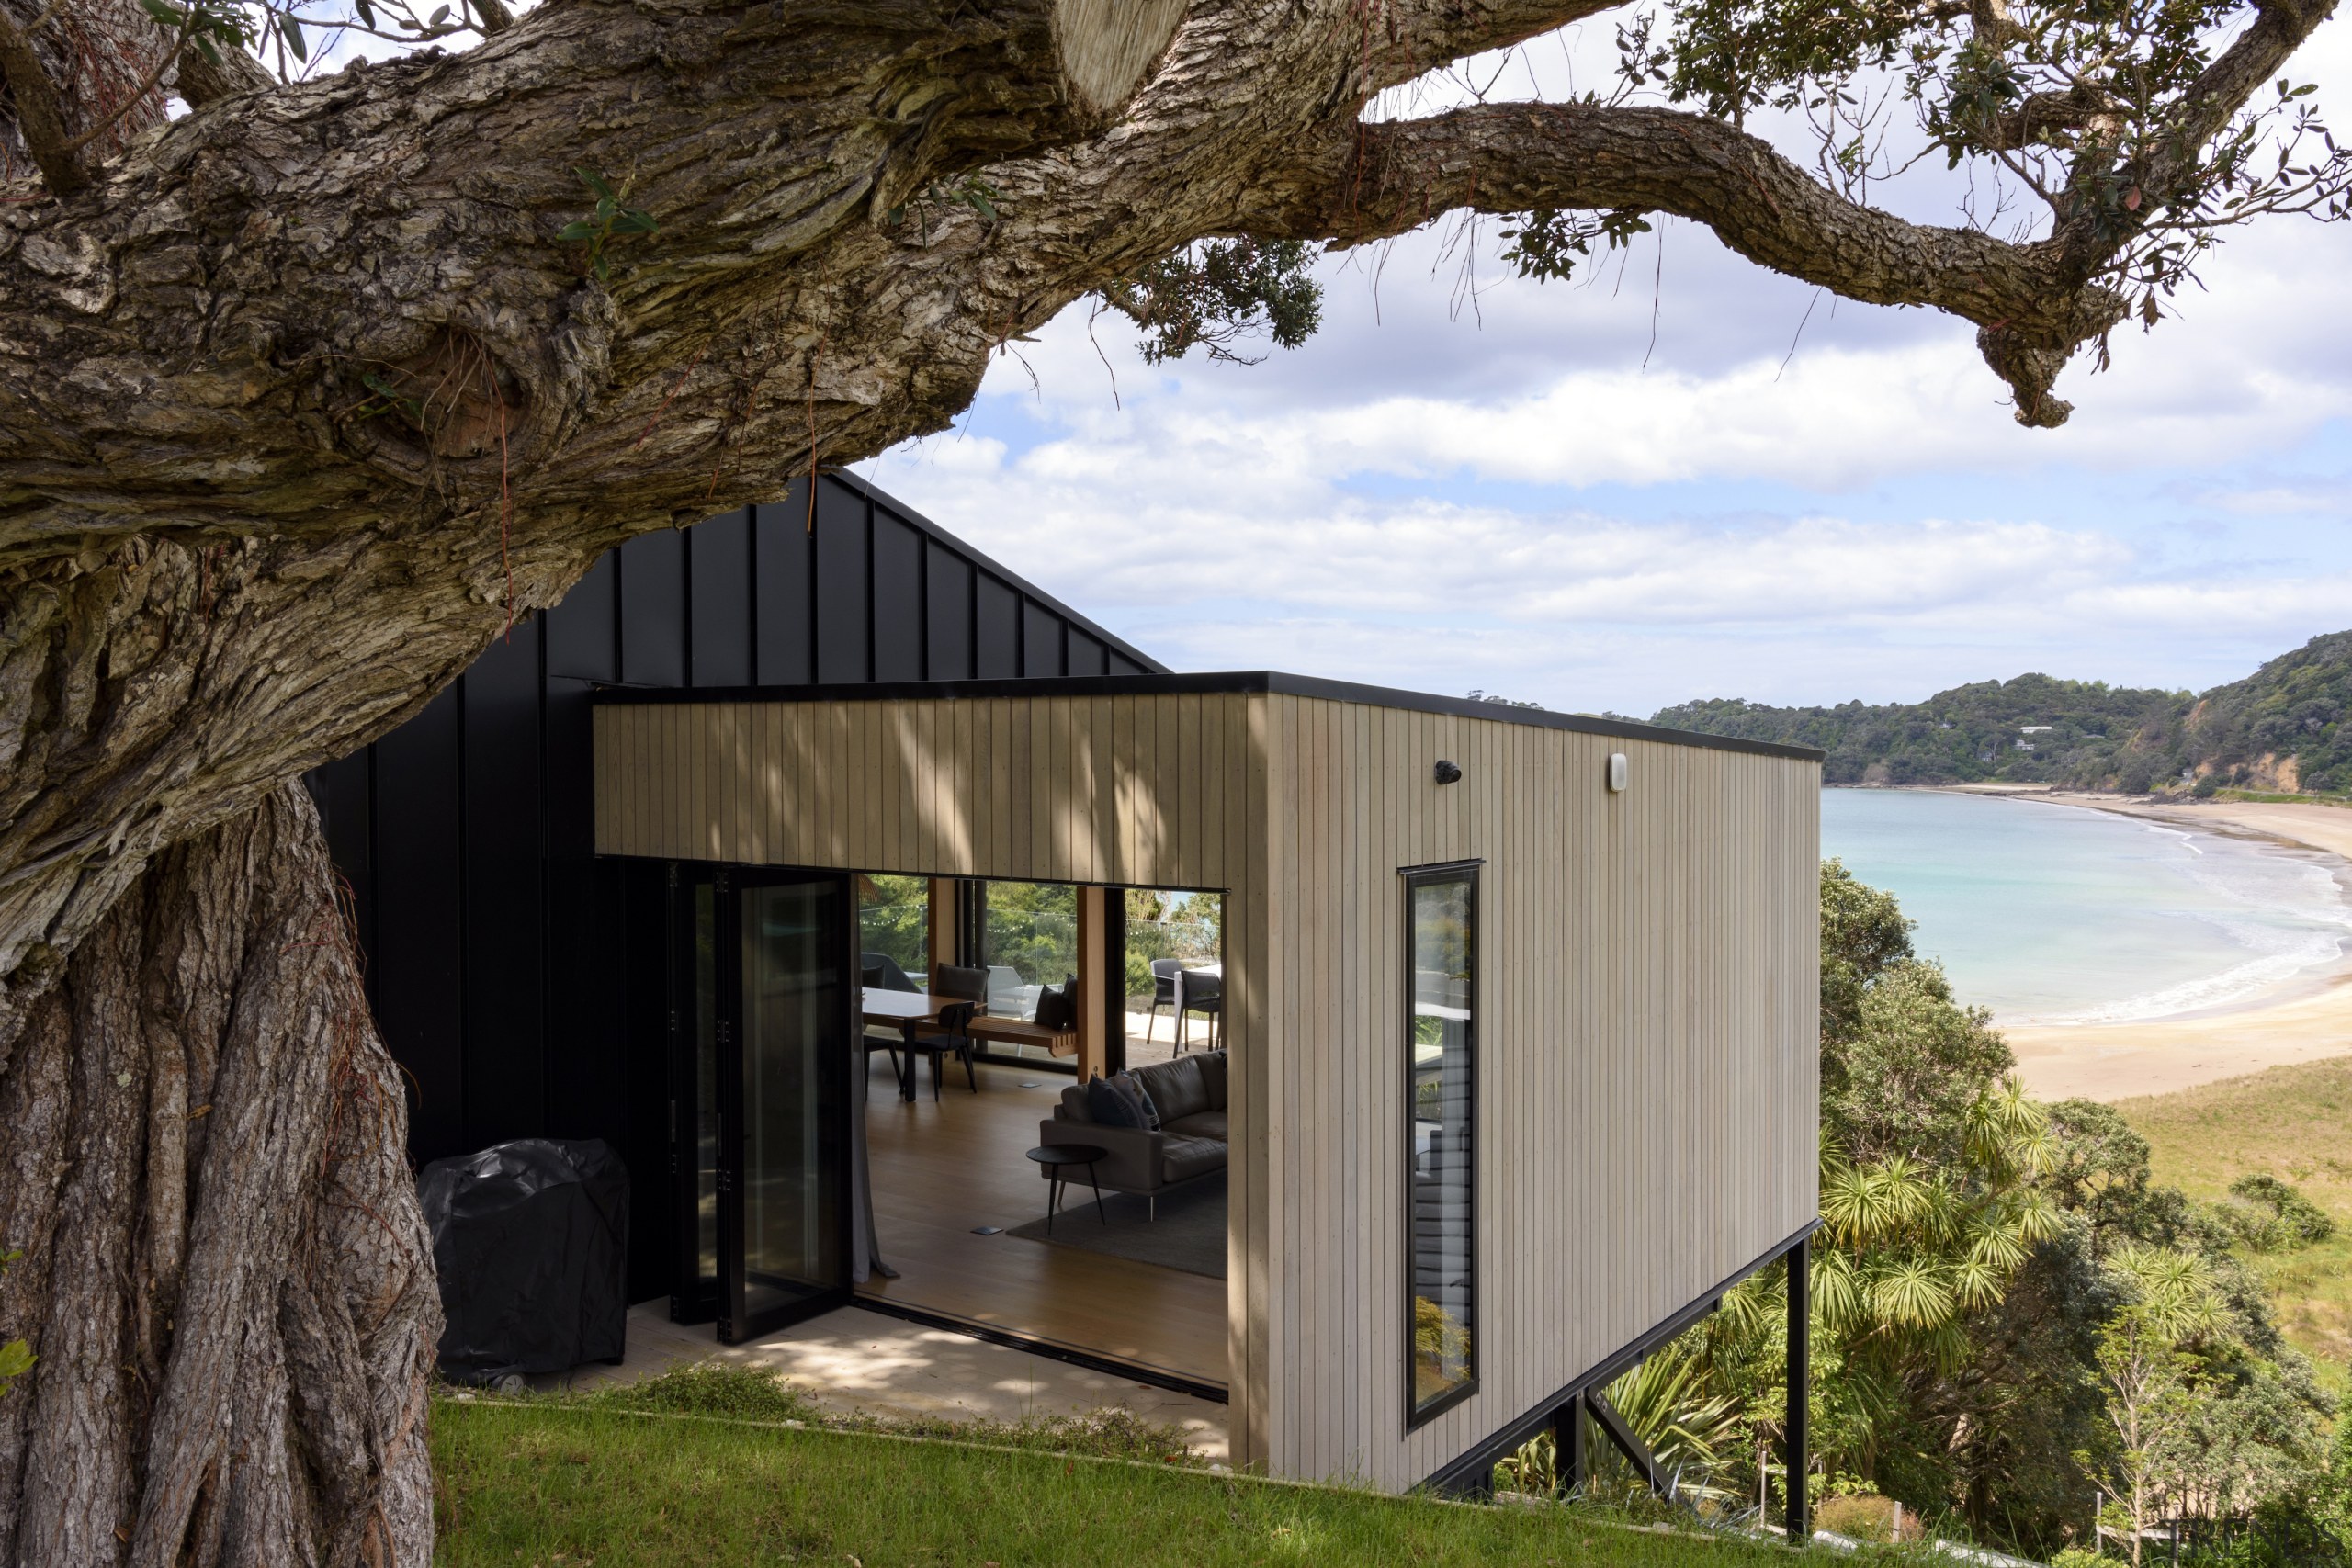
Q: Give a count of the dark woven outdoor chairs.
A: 2